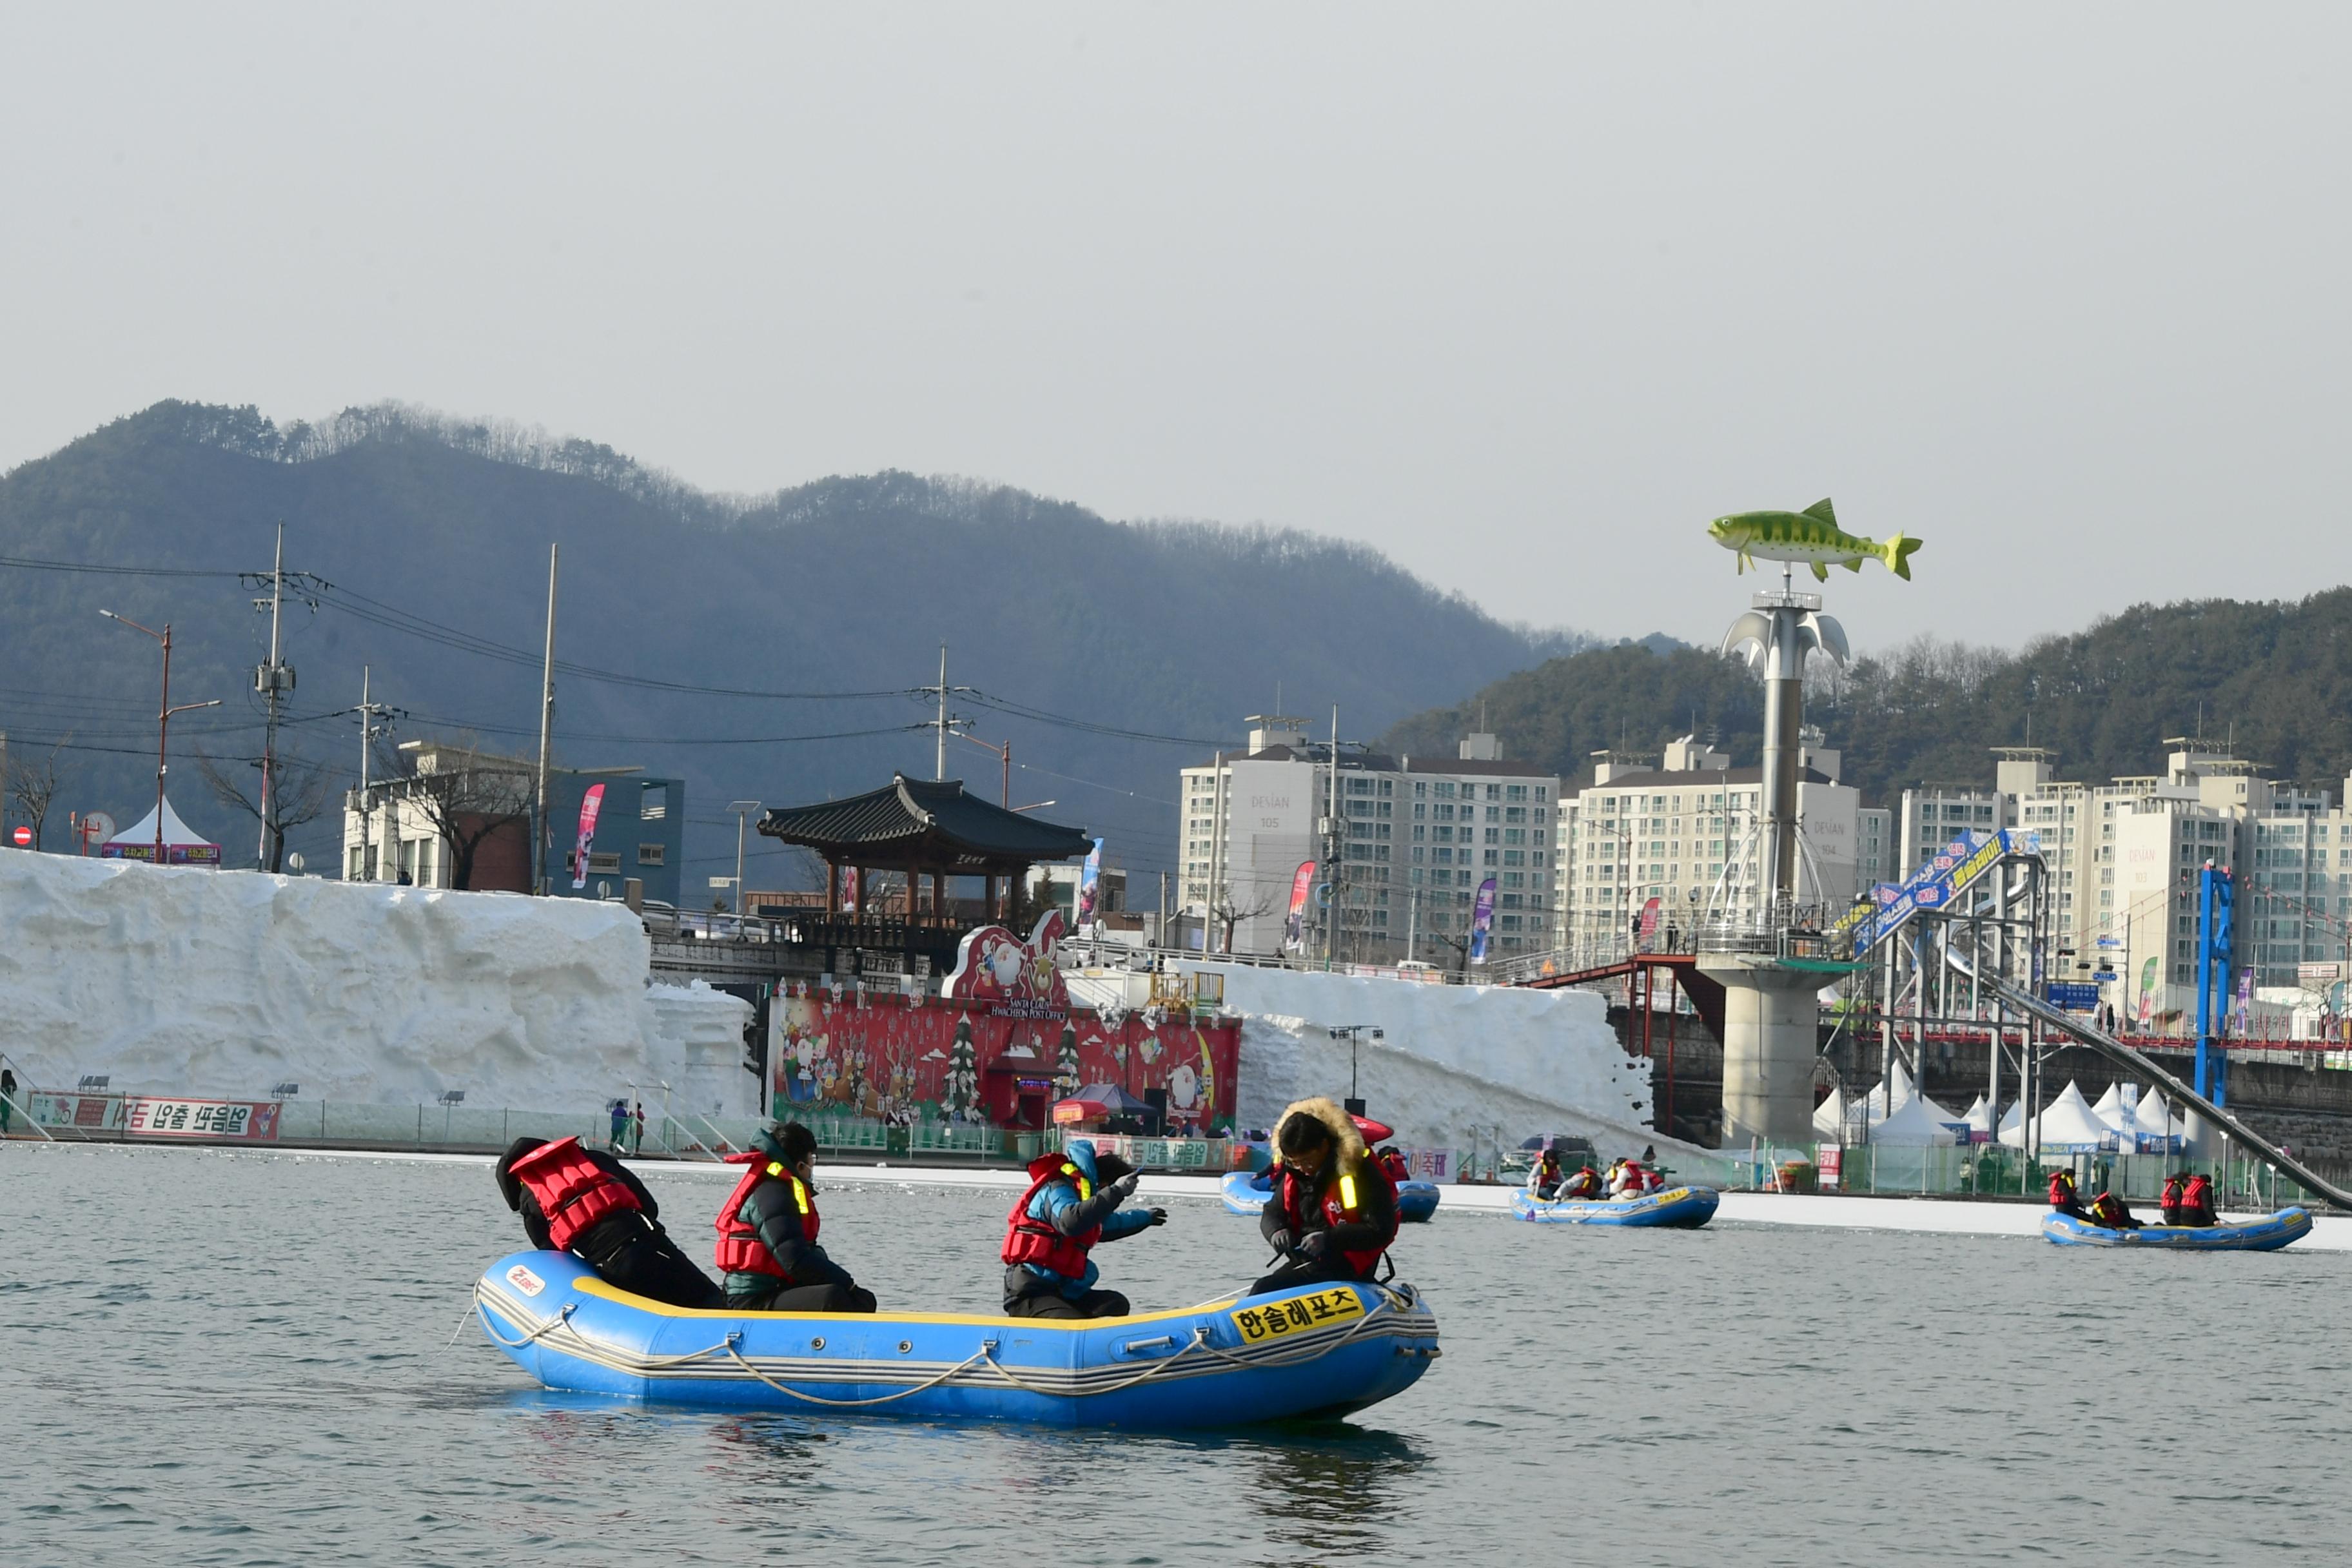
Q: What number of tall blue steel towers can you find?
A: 1